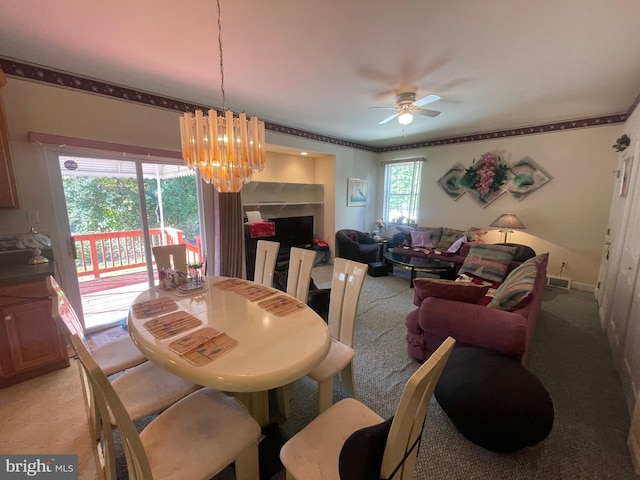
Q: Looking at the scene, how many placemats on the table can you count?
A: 6